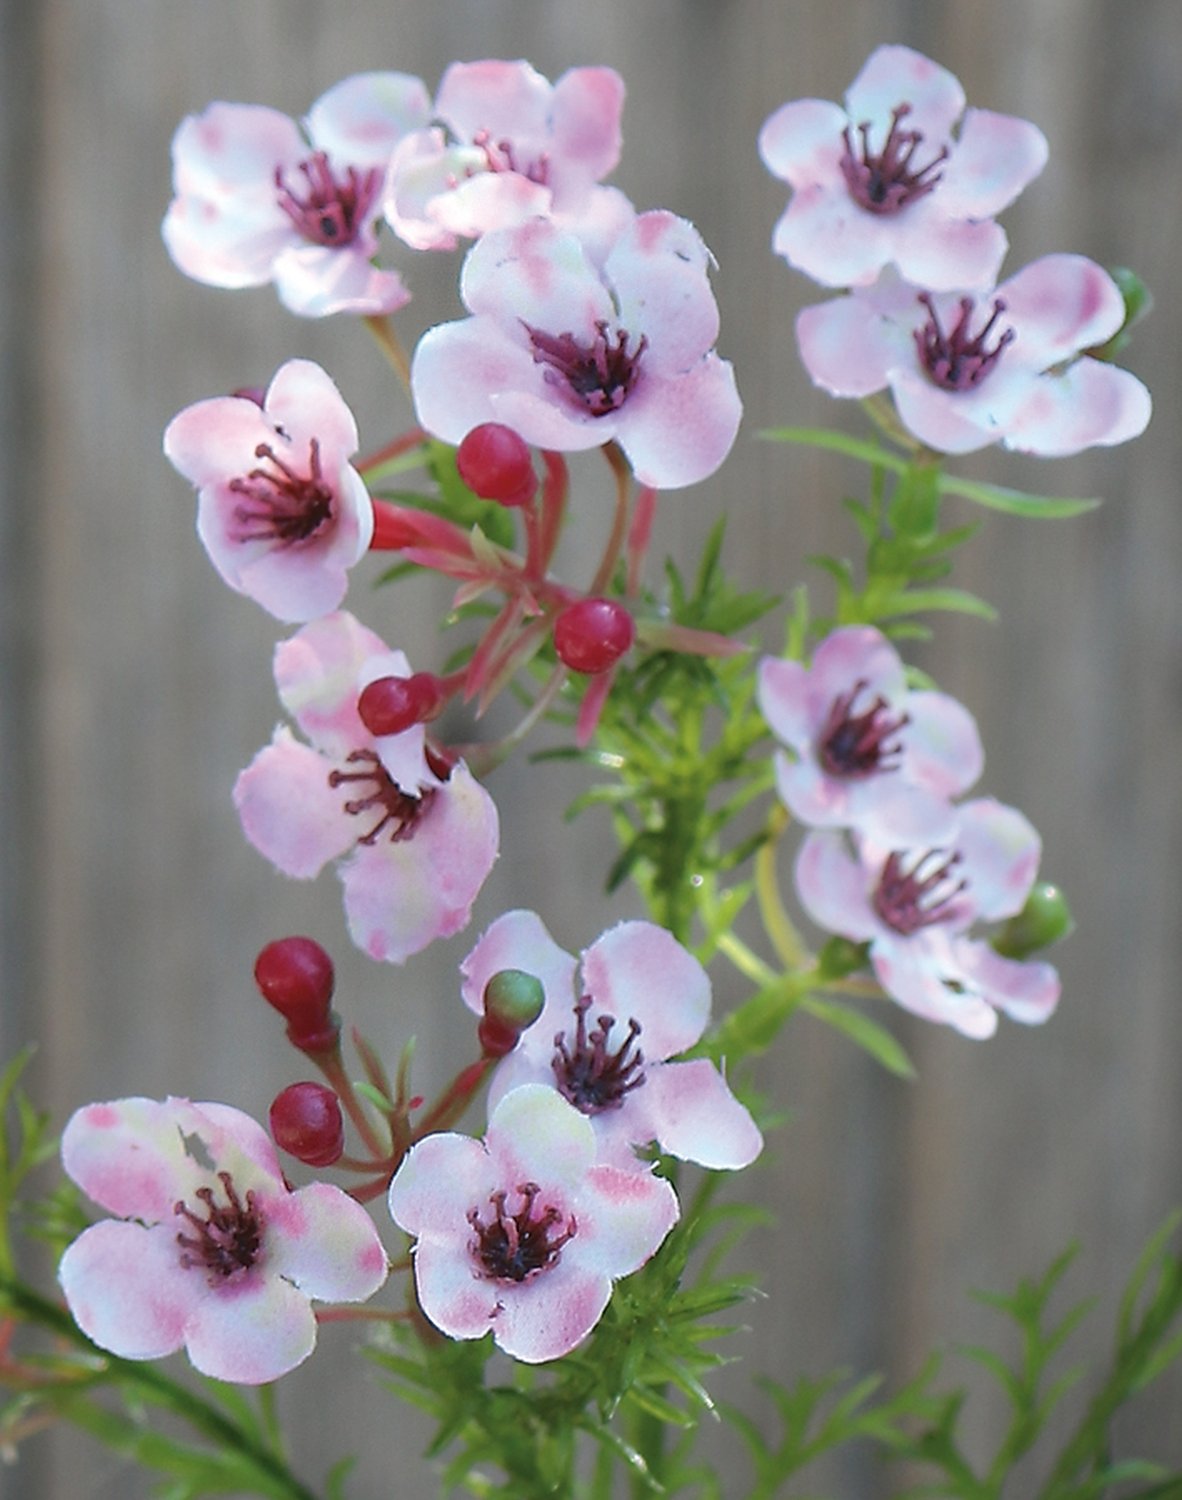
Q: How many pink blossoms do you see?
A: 12